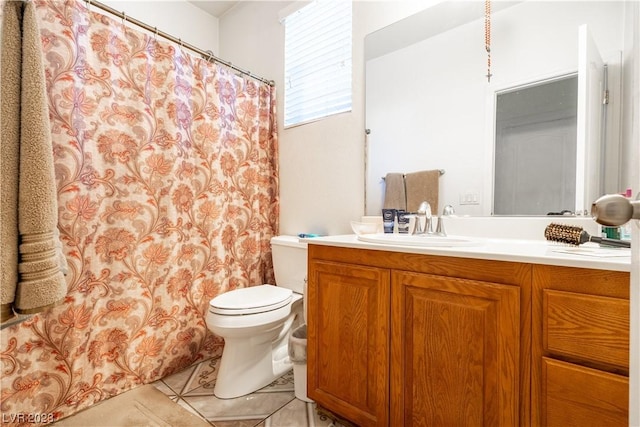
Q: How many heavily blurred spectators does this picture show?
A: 0